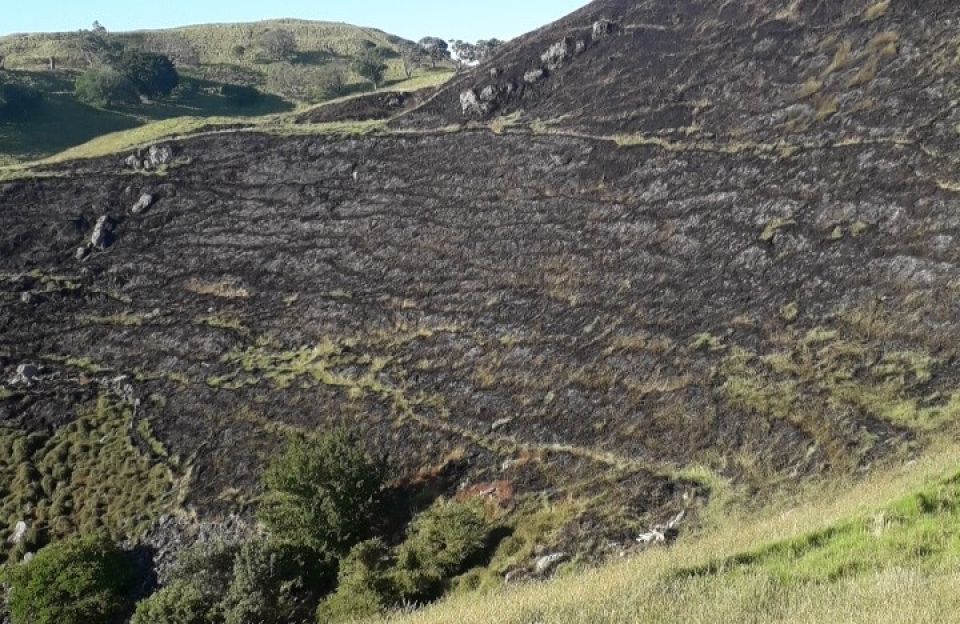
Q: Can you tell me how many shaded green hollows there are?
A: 1